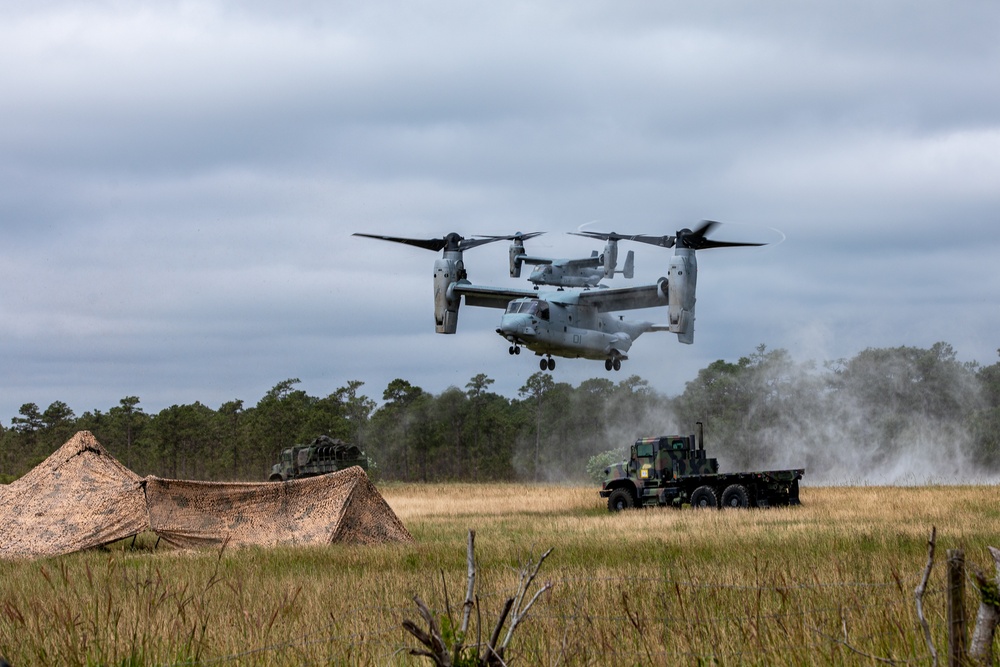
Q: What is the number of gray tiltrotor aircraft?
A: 2